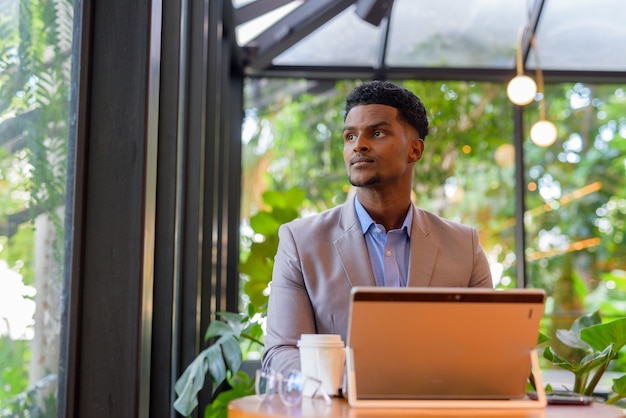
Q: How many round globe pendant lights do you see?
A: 2